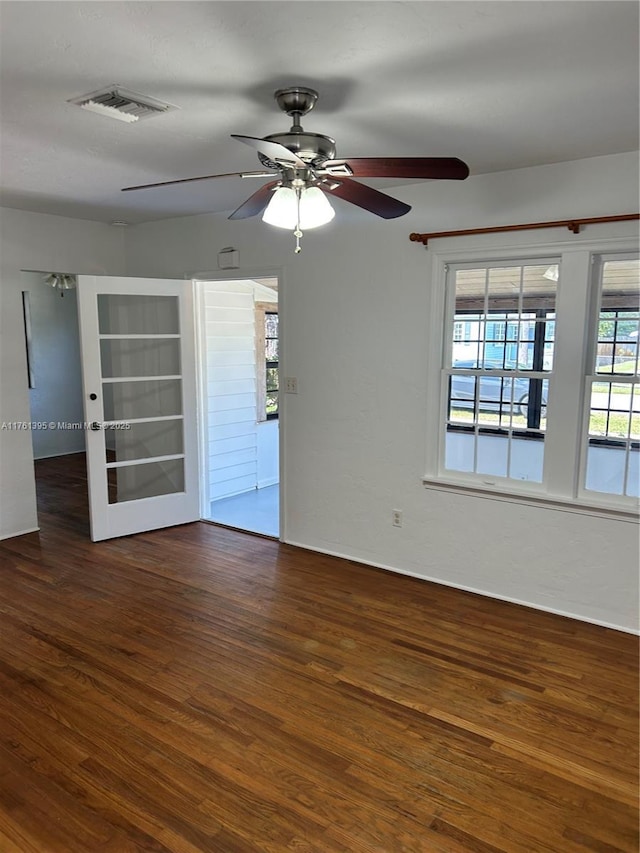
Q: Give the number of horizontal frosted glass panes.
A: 5